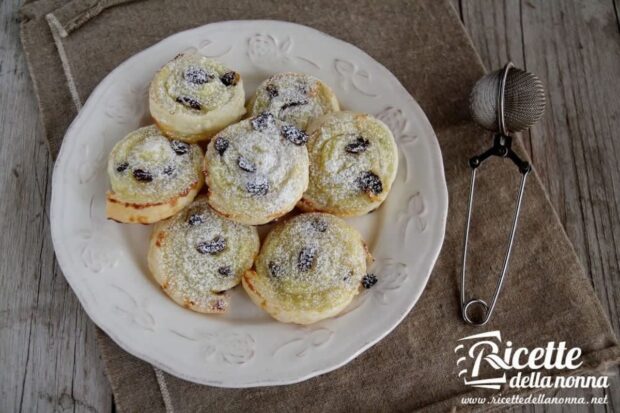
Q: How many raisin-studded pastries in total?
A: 7